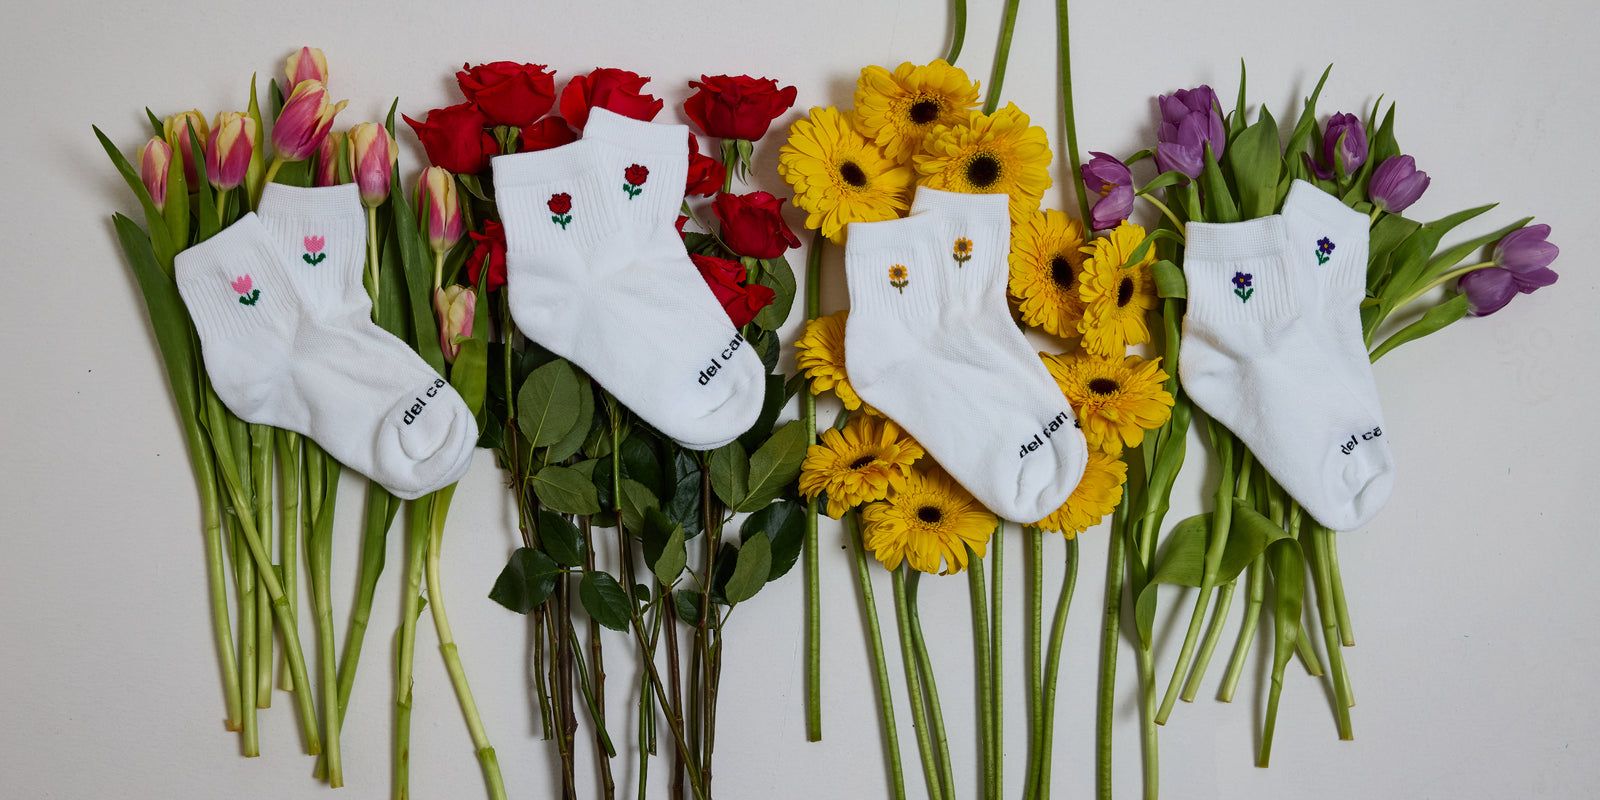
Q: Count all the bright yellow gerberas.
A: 10